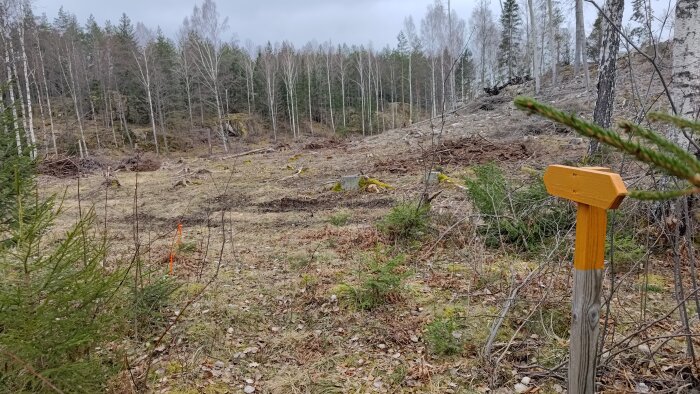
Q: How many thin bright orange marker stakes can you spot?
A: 2